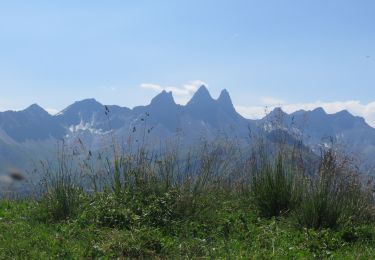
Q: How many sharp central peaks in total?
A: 3